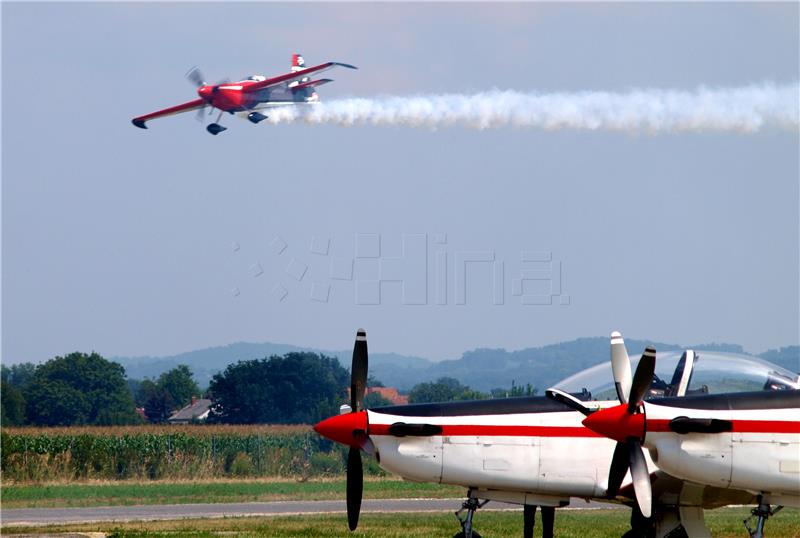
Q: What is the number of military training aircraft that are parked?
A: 2